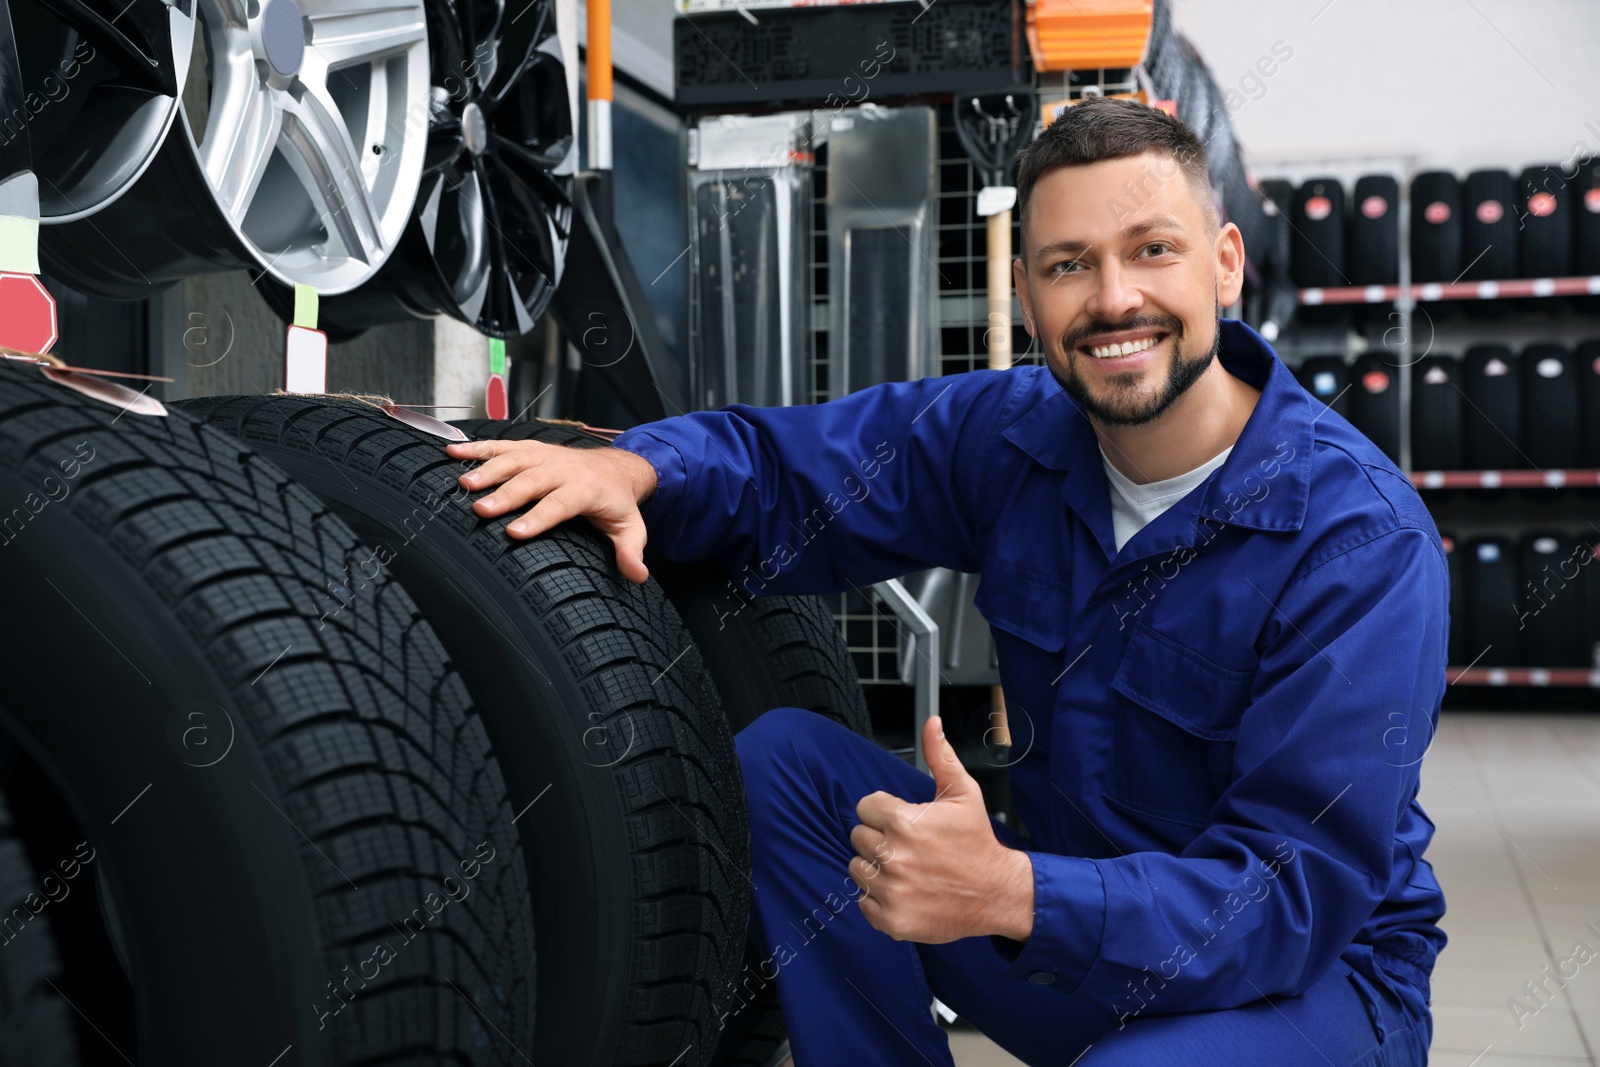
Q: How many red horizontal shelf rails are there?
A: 3